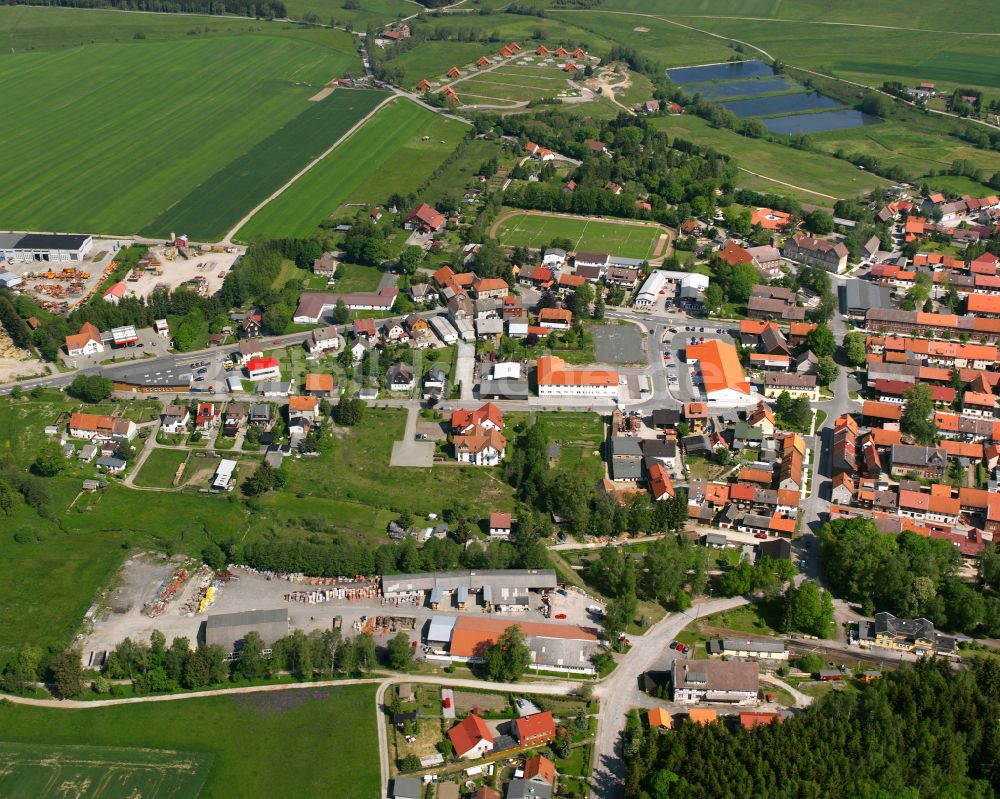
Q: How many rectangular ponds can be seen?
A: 4